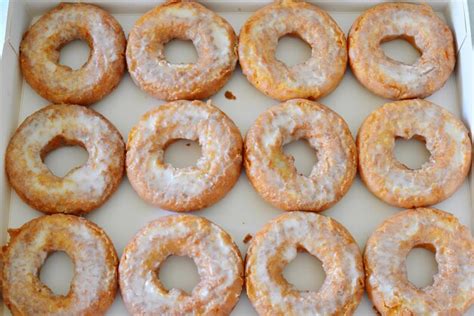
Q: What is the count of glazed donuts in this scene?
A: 12